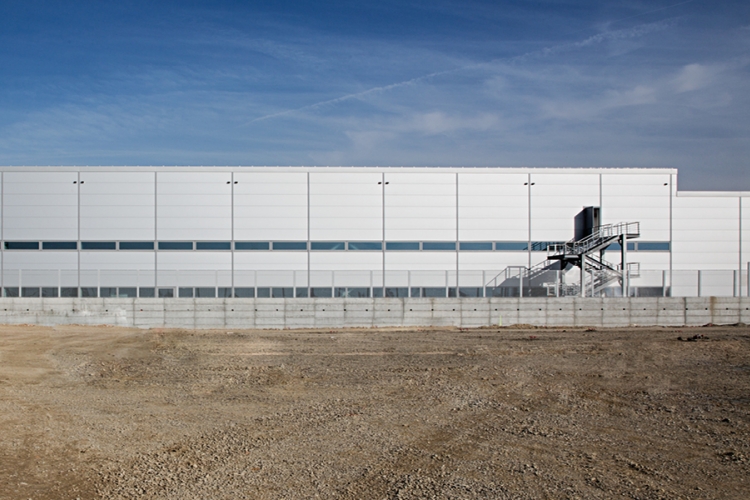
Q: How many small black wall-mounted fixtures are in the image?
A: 9